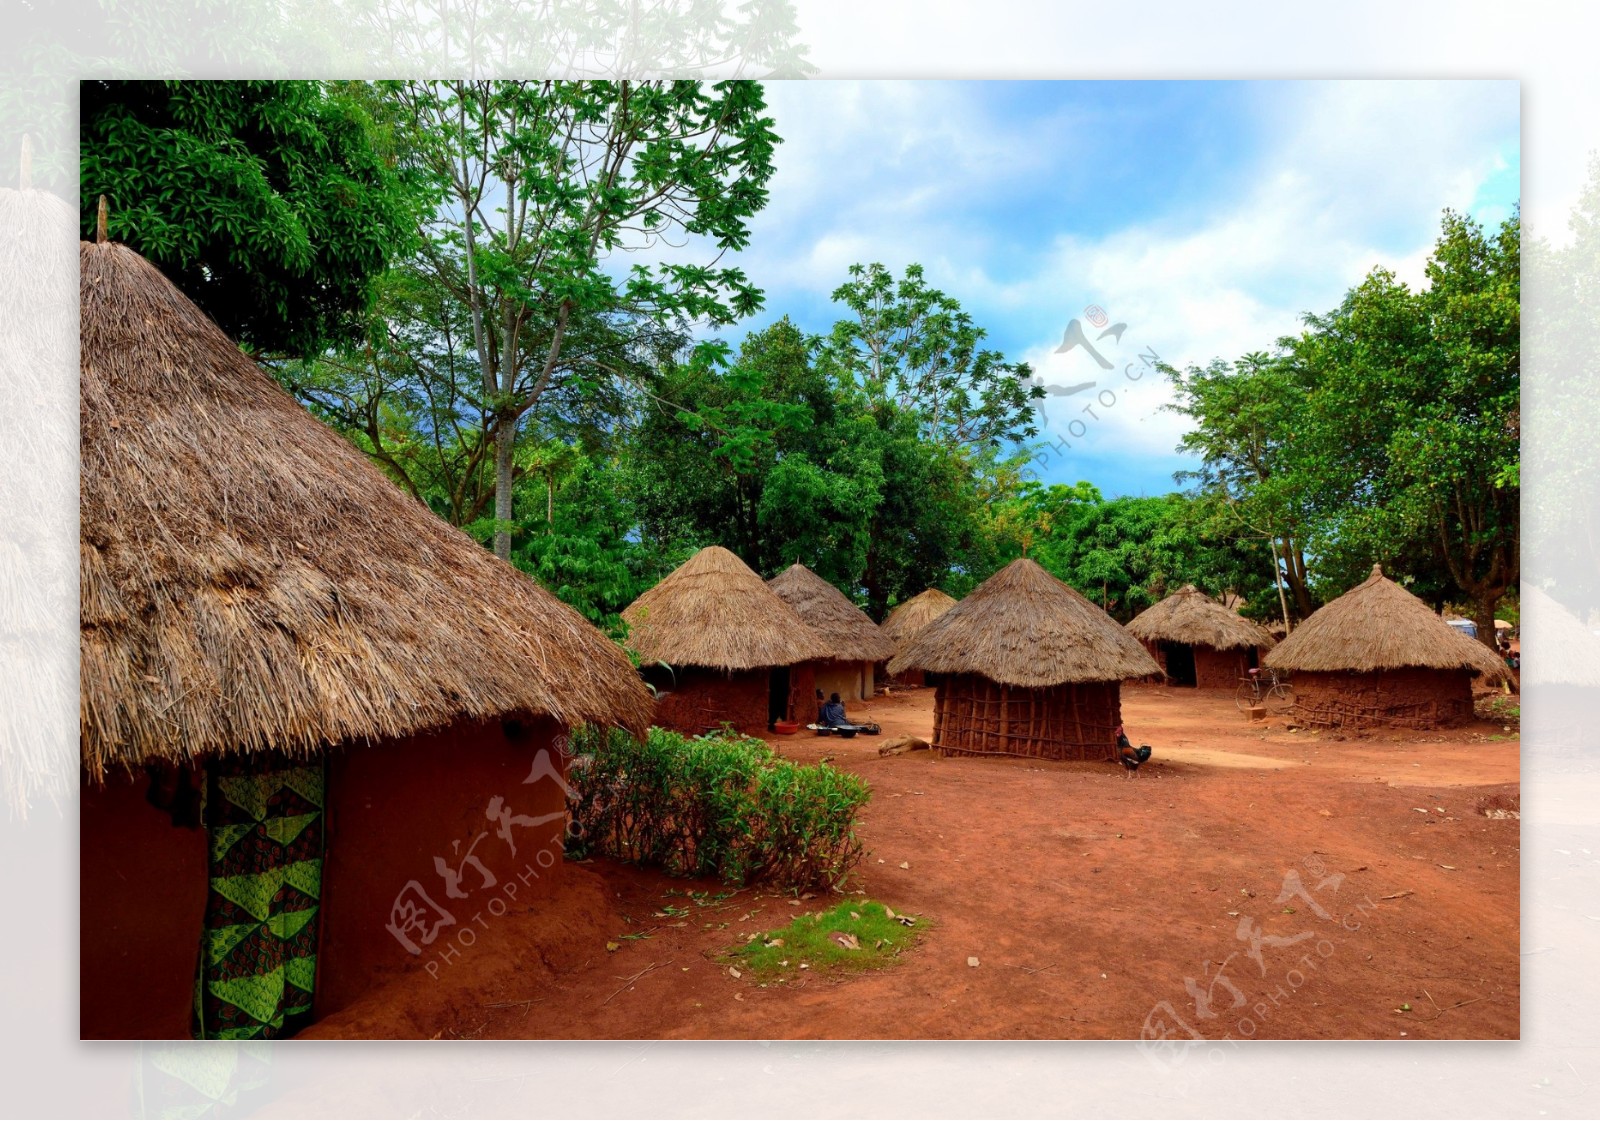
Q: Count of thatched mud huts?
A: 7